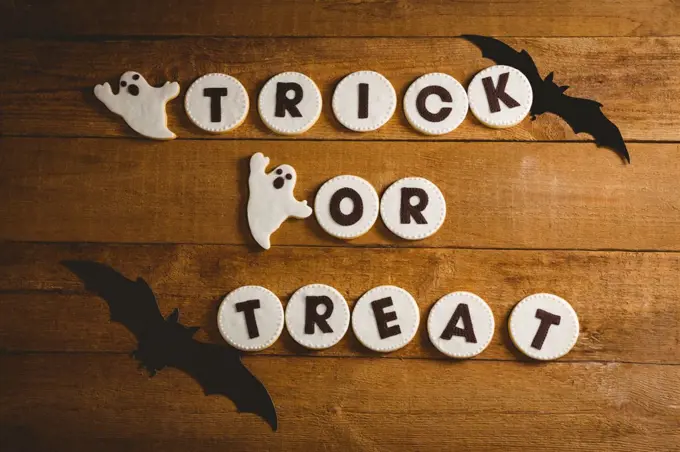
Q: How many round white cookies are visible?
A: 12